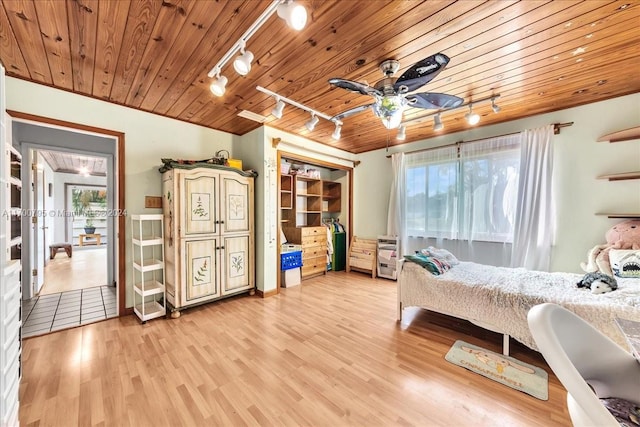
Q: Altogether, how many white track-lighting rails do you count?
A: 3